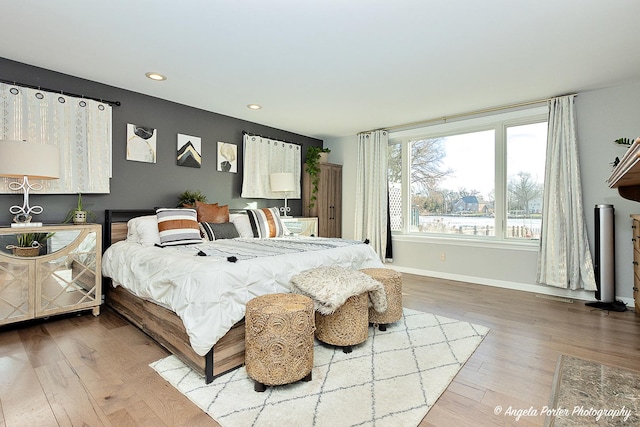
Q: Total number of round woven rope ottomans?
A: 3